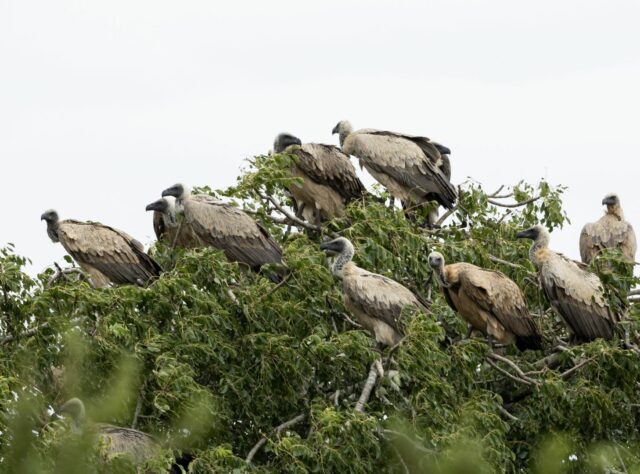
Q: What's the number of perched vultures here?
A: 11